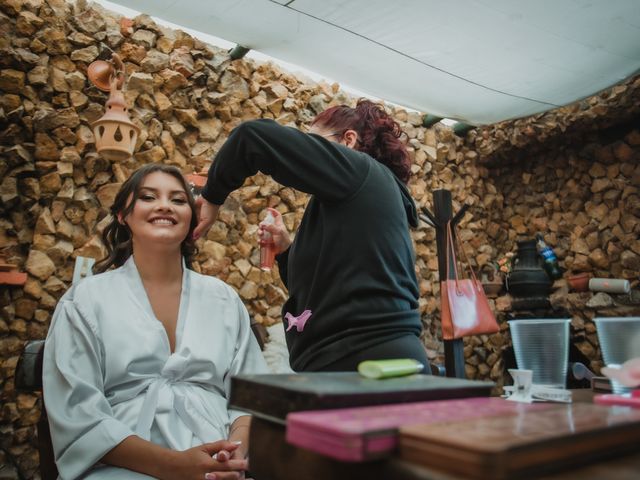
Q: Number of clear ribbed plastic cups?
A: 2